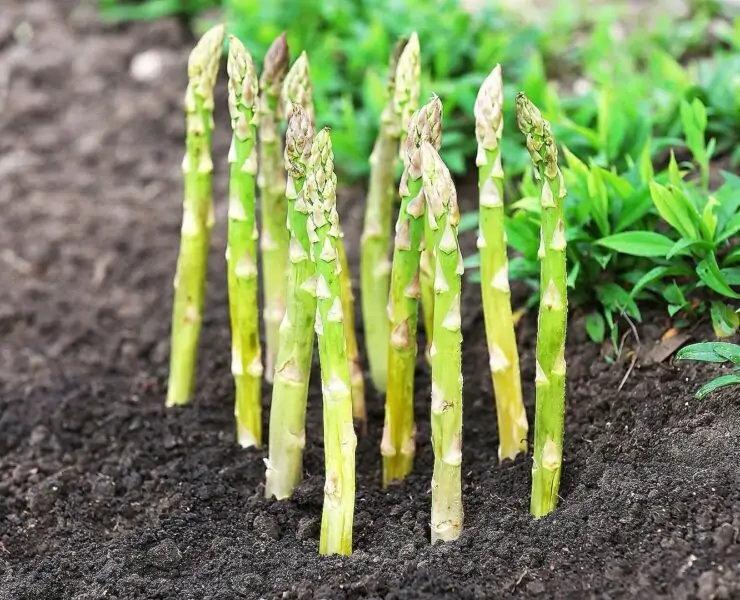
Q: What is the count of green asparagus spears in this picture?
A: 12